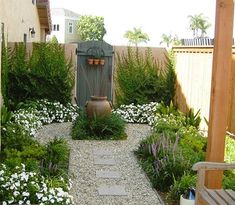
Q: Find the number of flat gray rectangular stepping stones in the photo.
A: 4